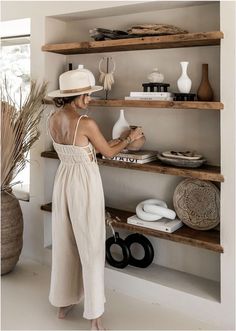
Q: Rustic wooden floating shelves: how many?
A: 4